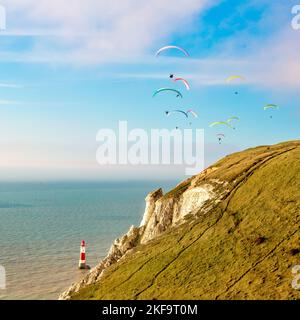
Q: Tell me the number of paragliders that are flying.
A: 10